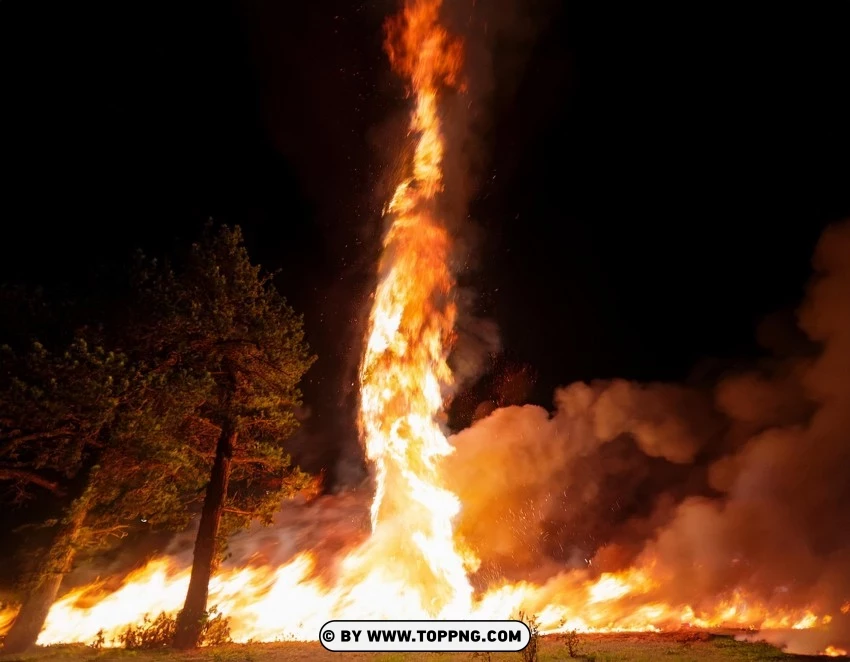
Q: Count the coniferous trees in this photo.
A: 2